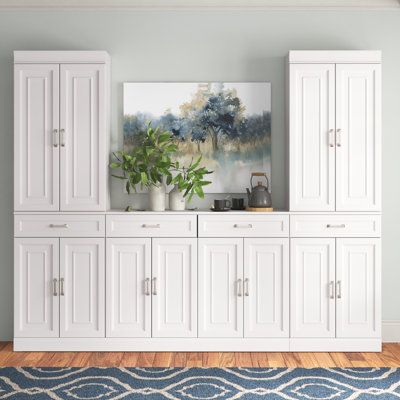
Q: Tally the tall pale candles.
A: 0